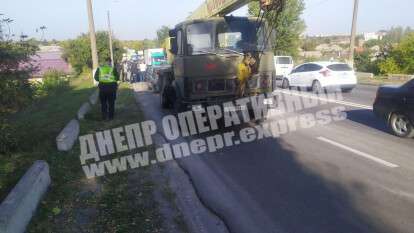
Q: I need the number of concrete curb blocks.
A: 4